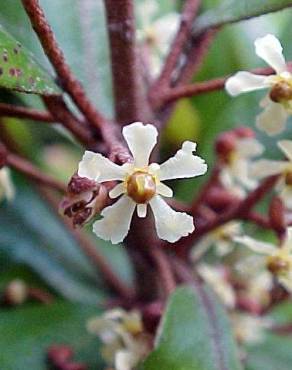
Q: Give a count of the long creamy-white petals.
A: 5